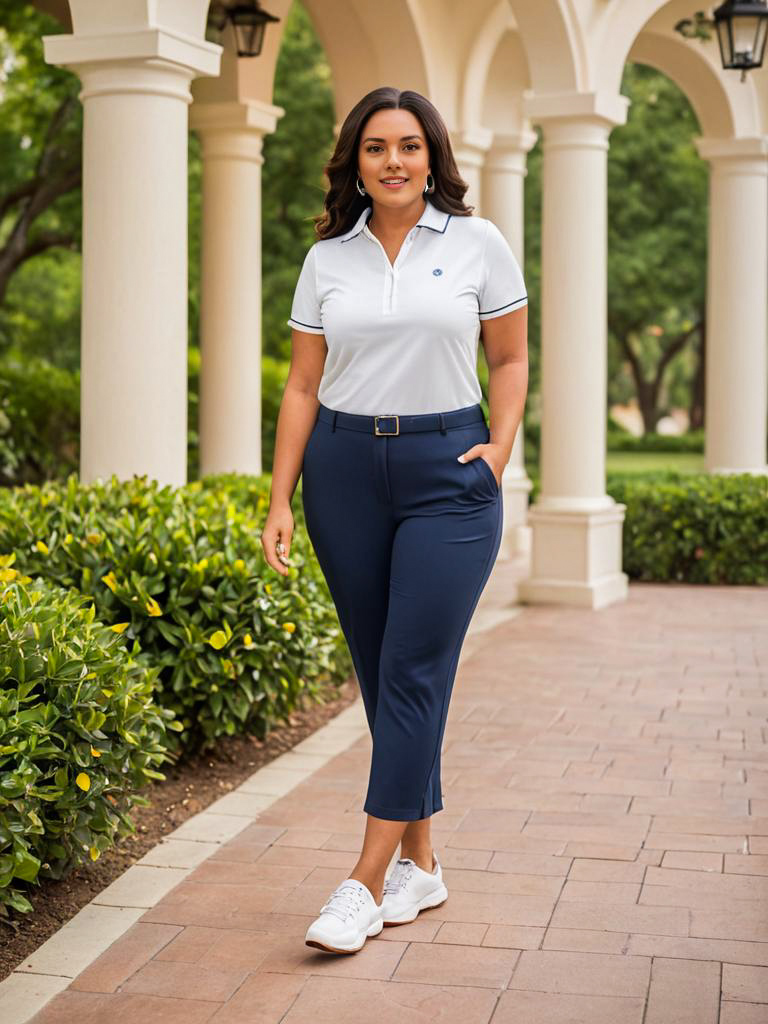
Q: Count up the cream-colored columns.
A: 6